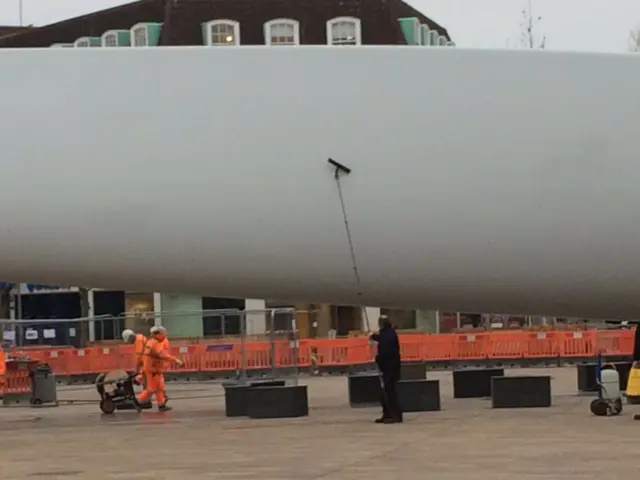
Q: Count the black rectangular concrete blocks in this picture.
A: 8